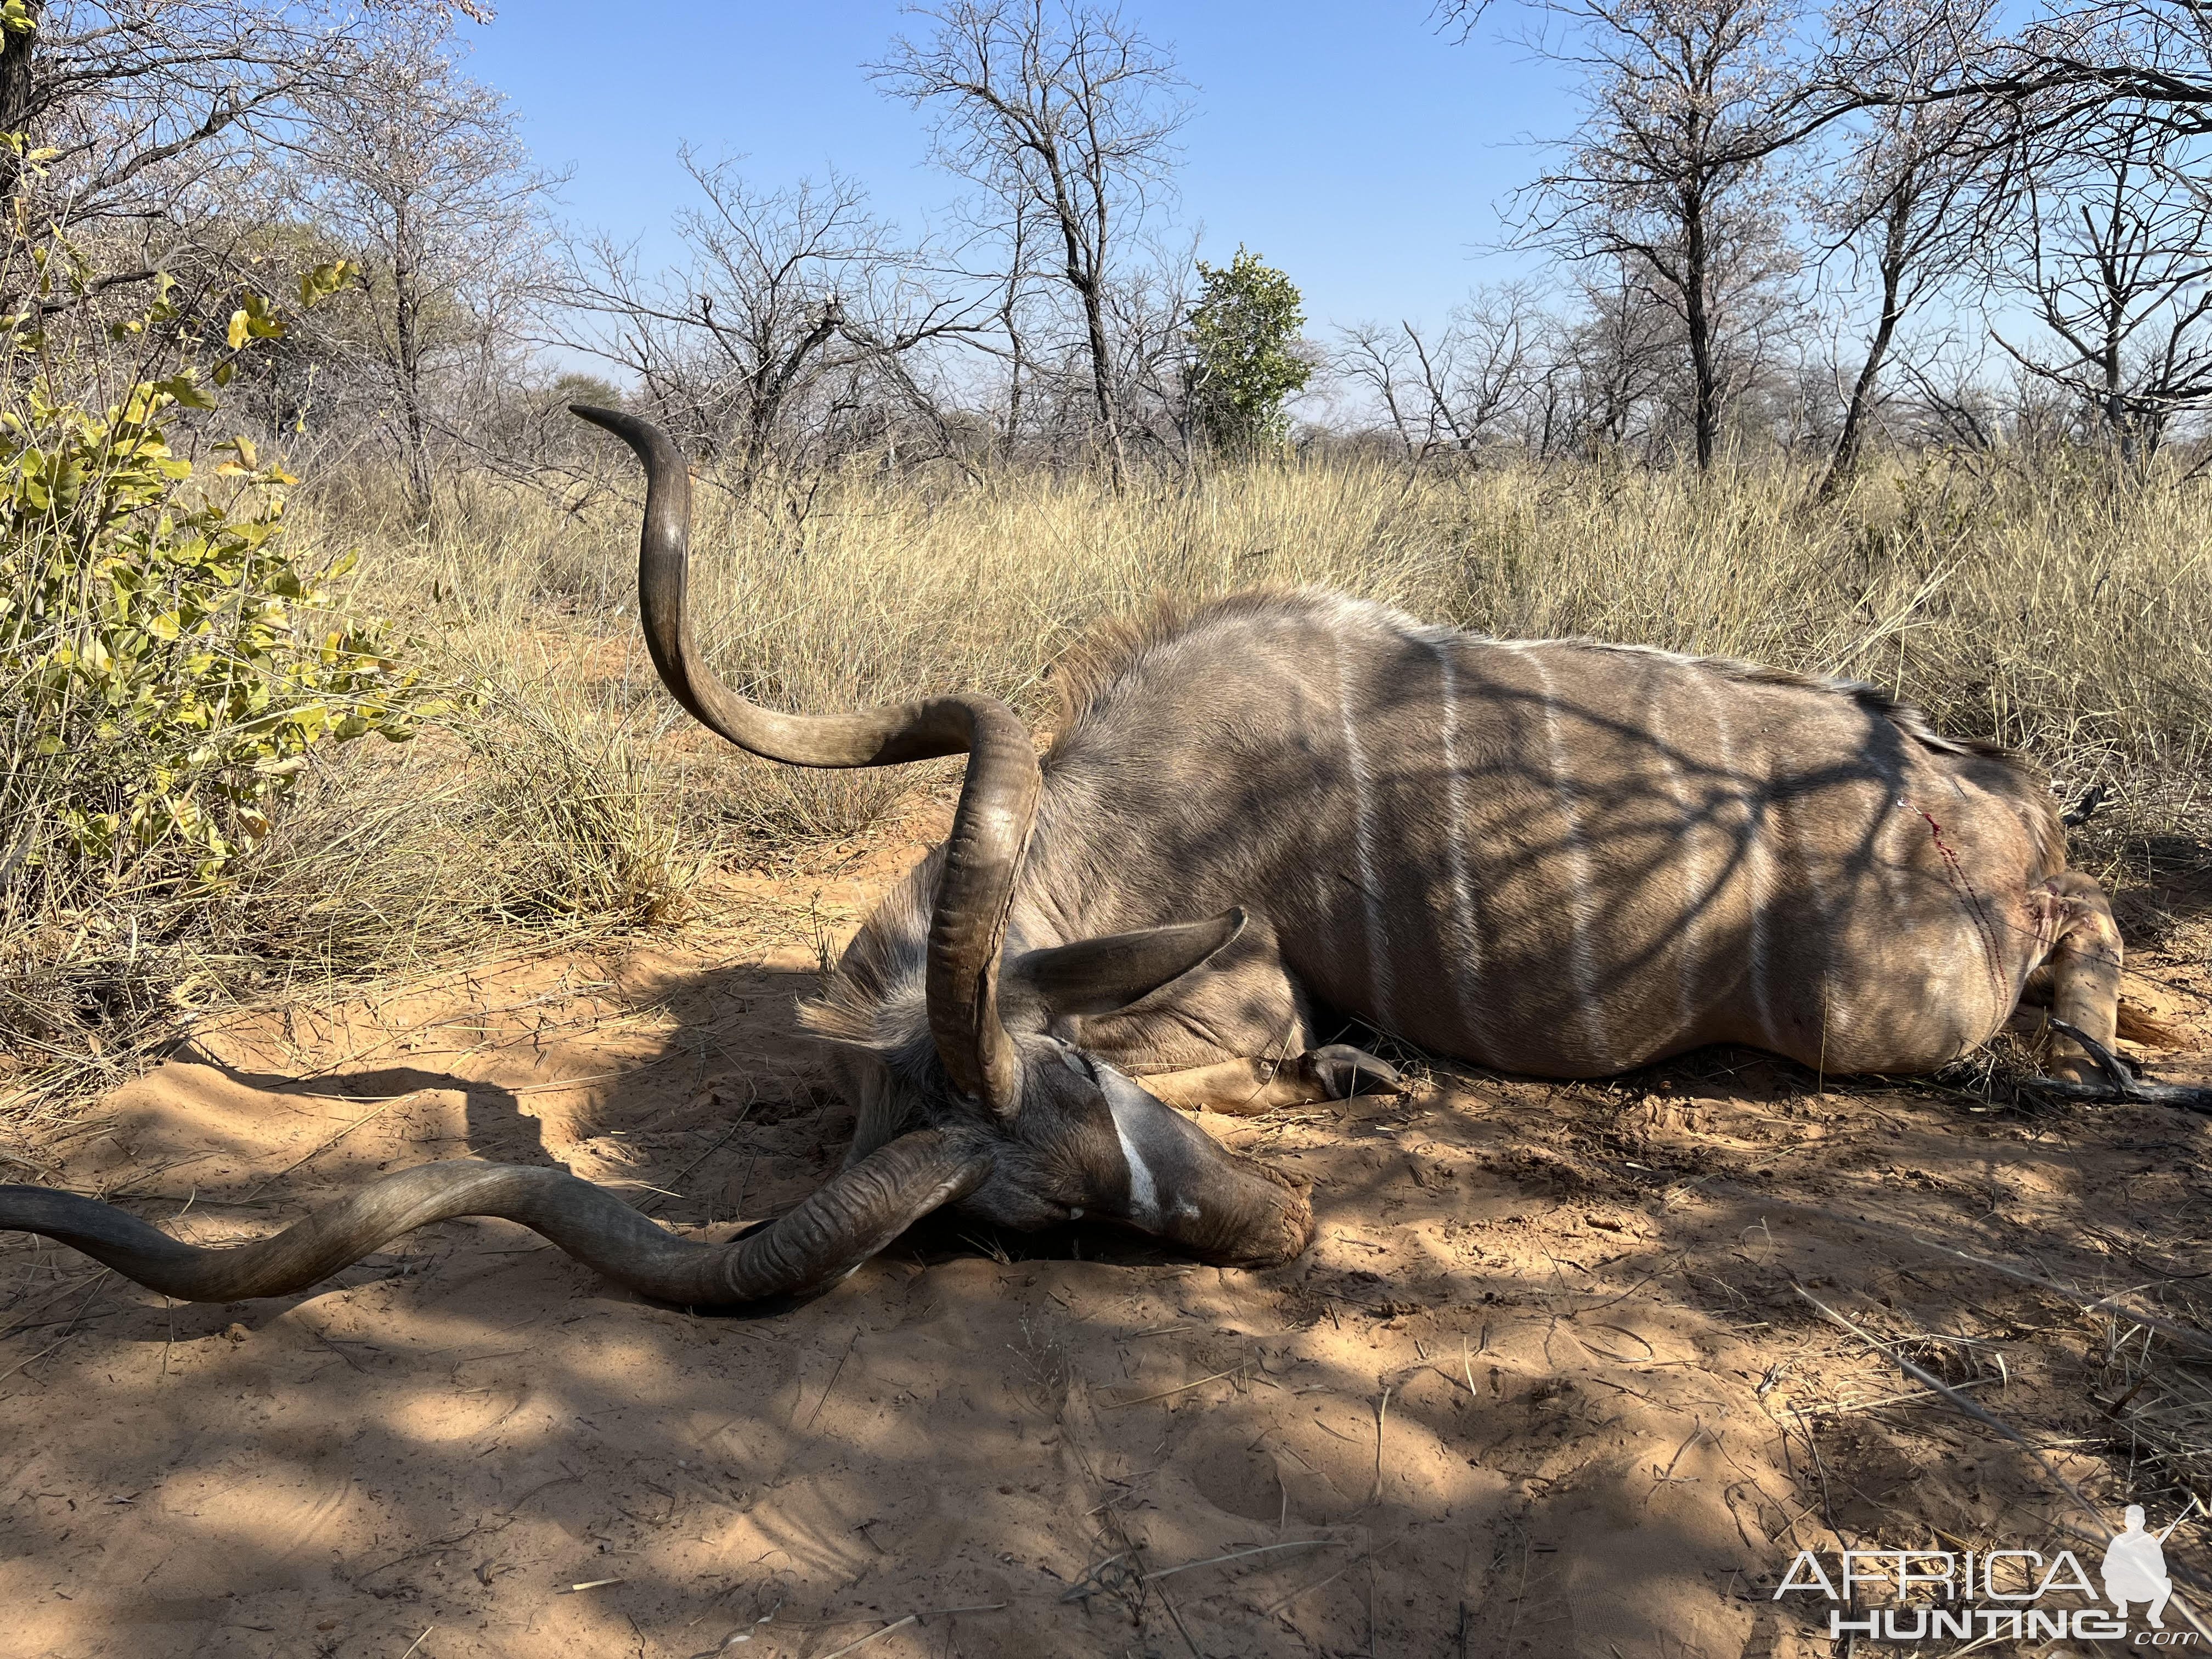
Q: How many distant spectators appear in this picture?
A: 0